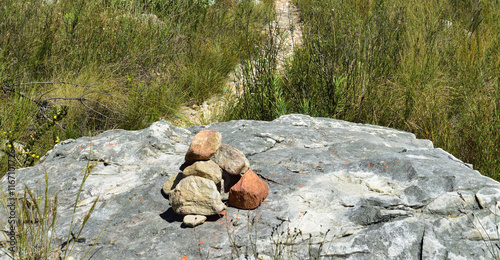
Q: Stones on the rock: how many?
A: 7